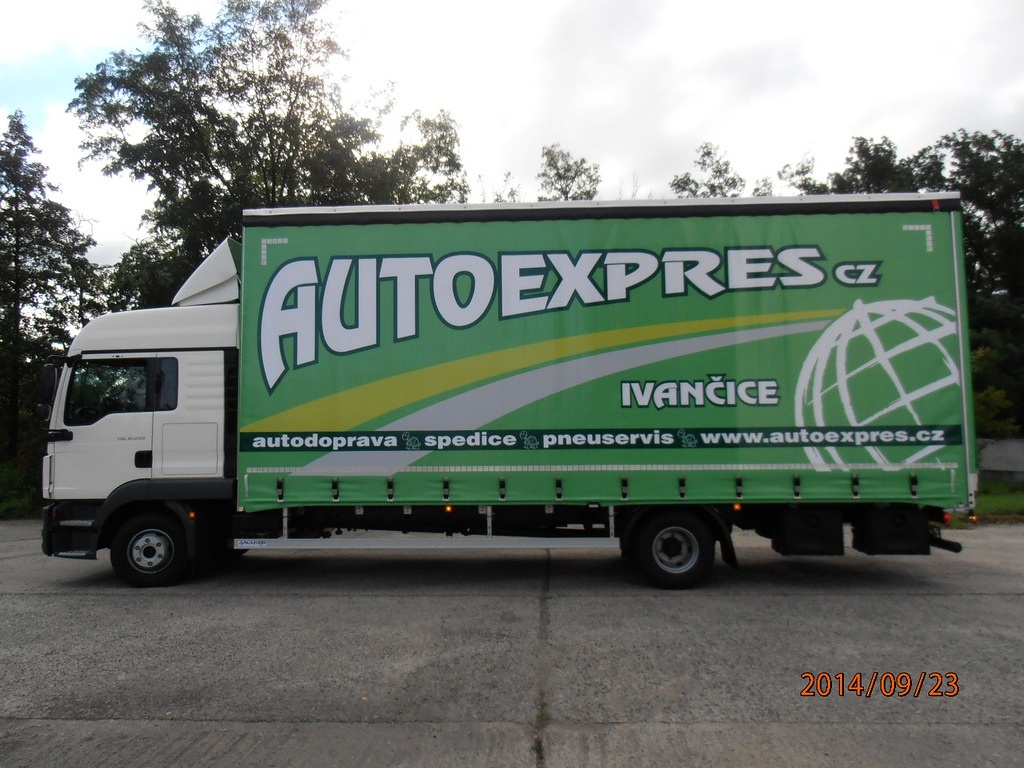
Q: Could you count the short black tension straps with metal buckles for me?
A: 12